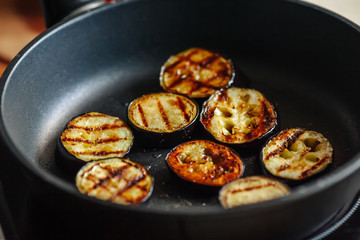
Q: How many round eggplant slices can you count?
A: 8